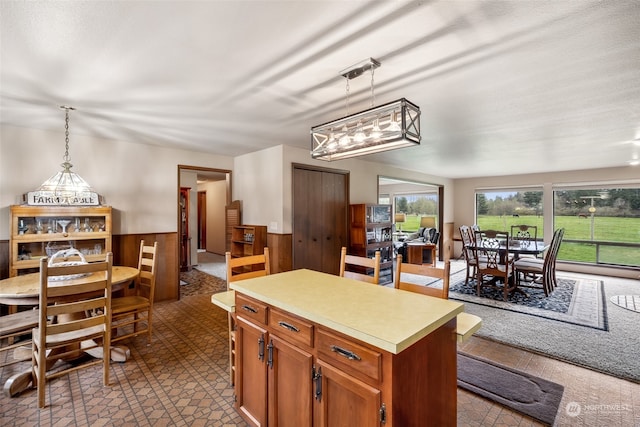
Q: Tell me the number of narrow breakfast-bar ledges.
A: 2